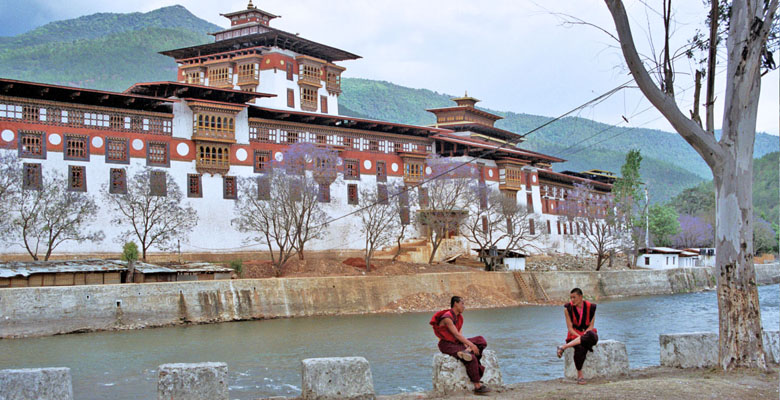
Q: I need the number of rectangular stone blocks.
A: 7